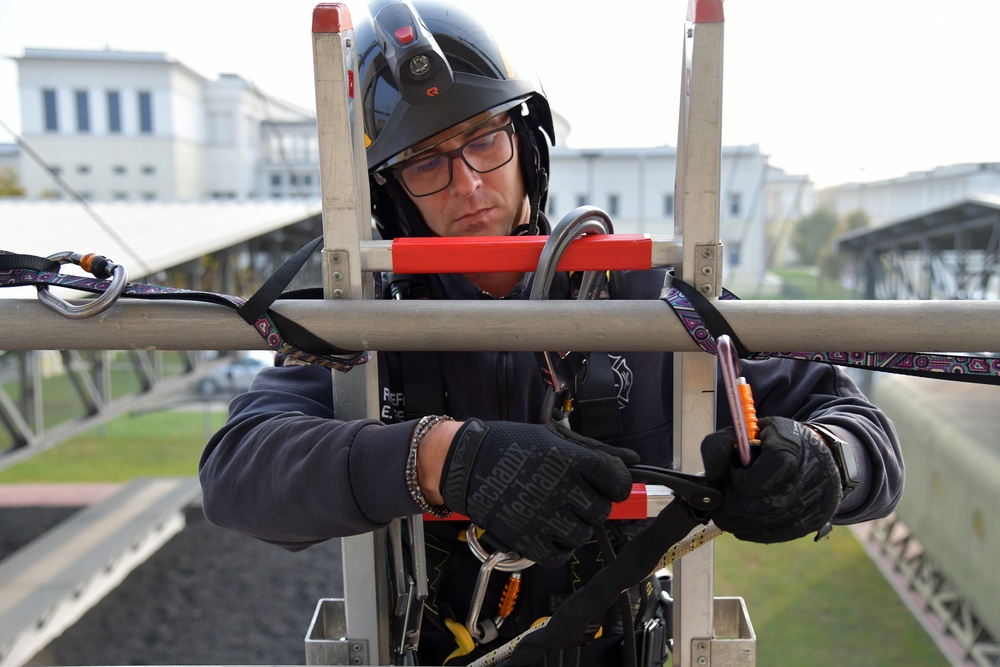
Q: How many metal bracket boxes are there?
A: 2